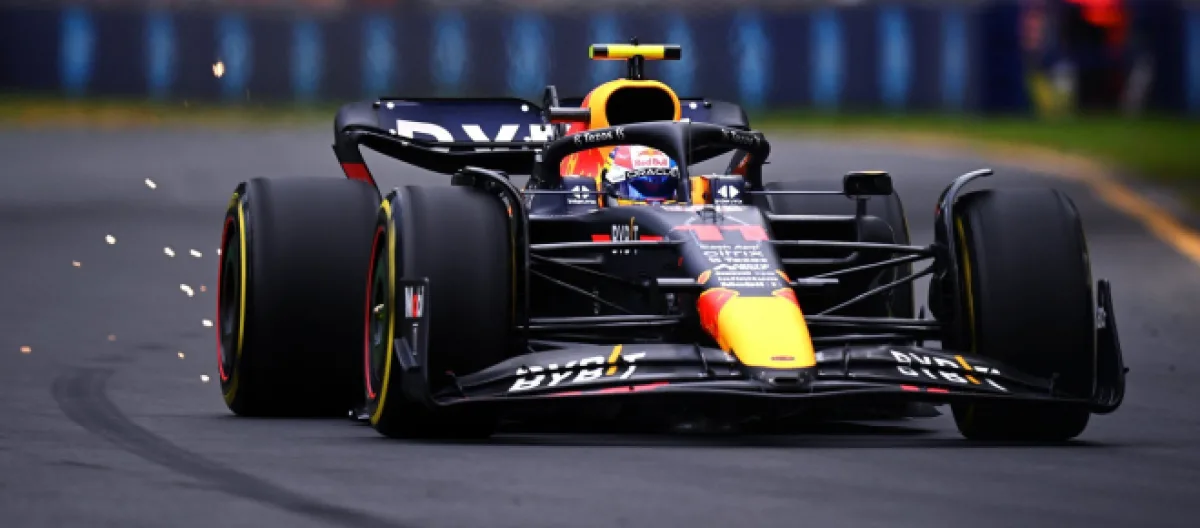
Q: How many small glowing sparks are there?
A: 14